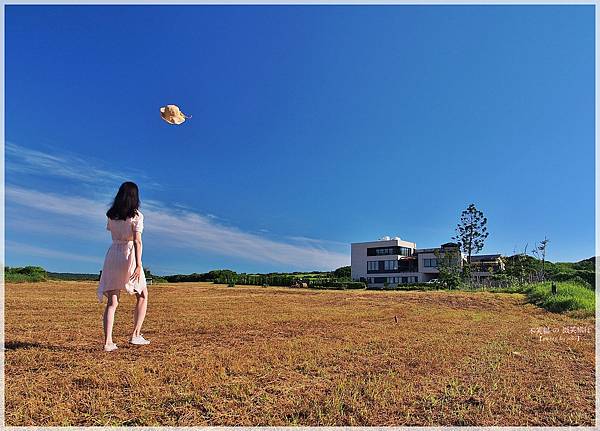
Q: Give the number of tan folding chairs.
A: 0